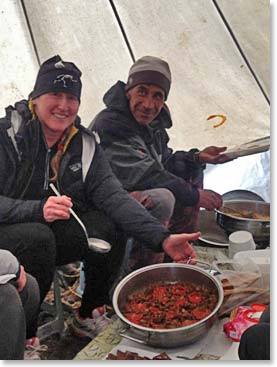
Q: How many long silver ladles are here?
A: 1